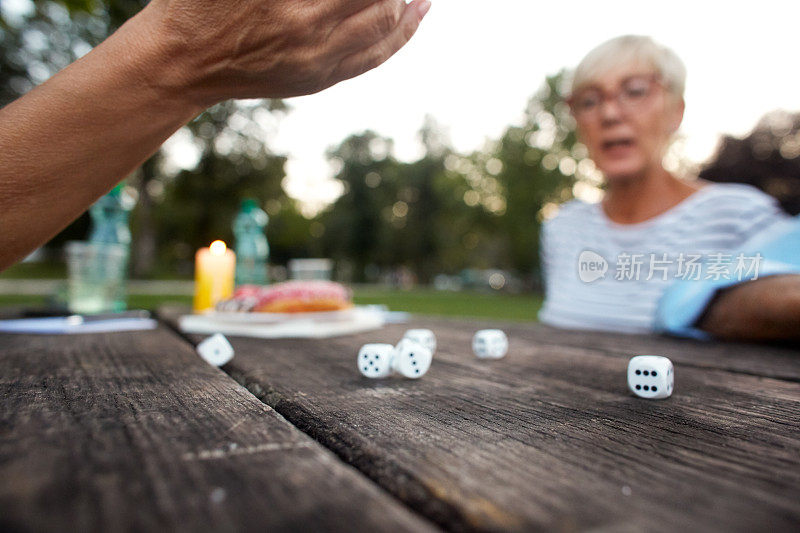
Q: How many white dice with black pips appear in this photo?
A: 6